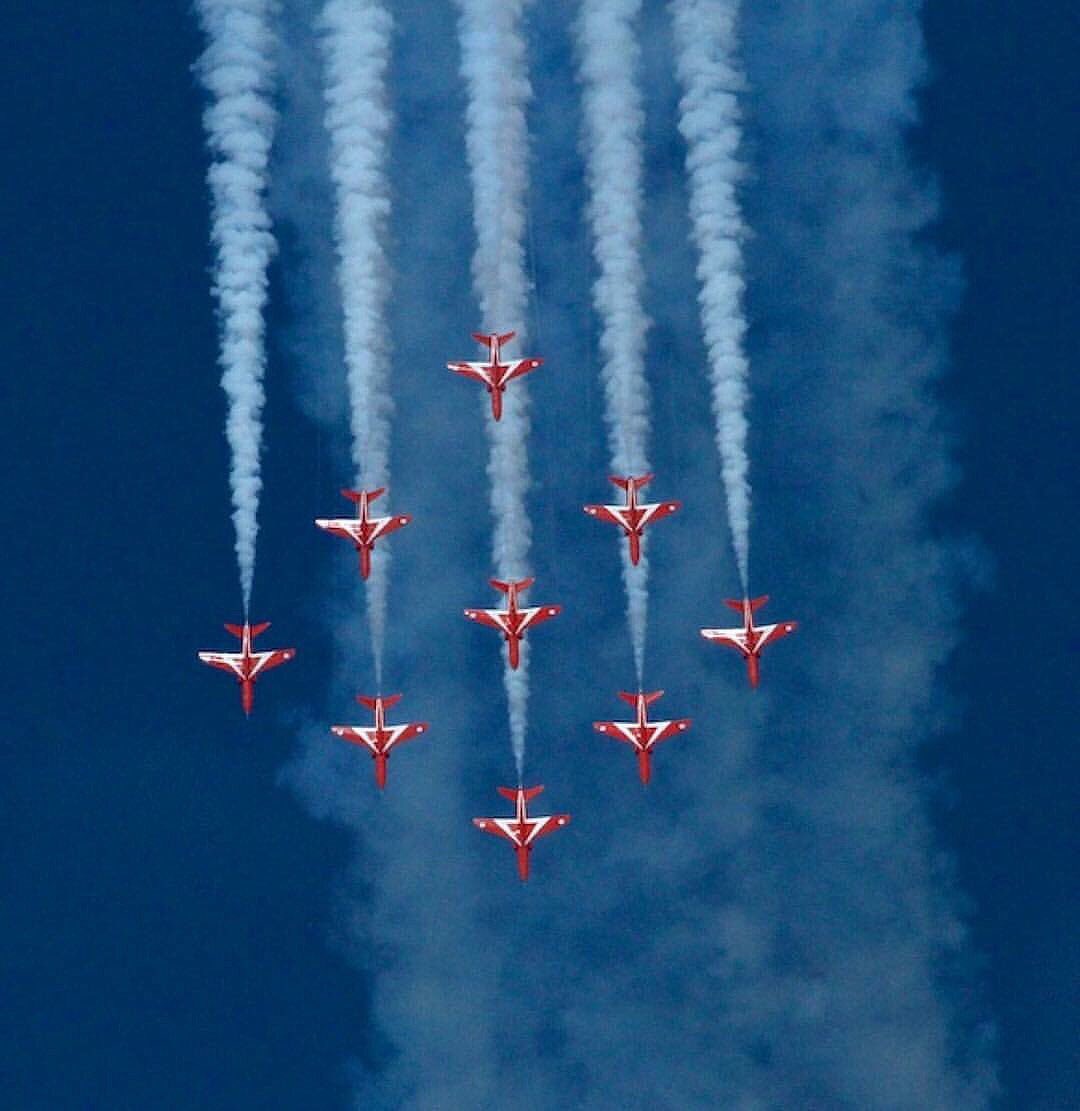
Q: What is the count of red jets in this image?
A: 9